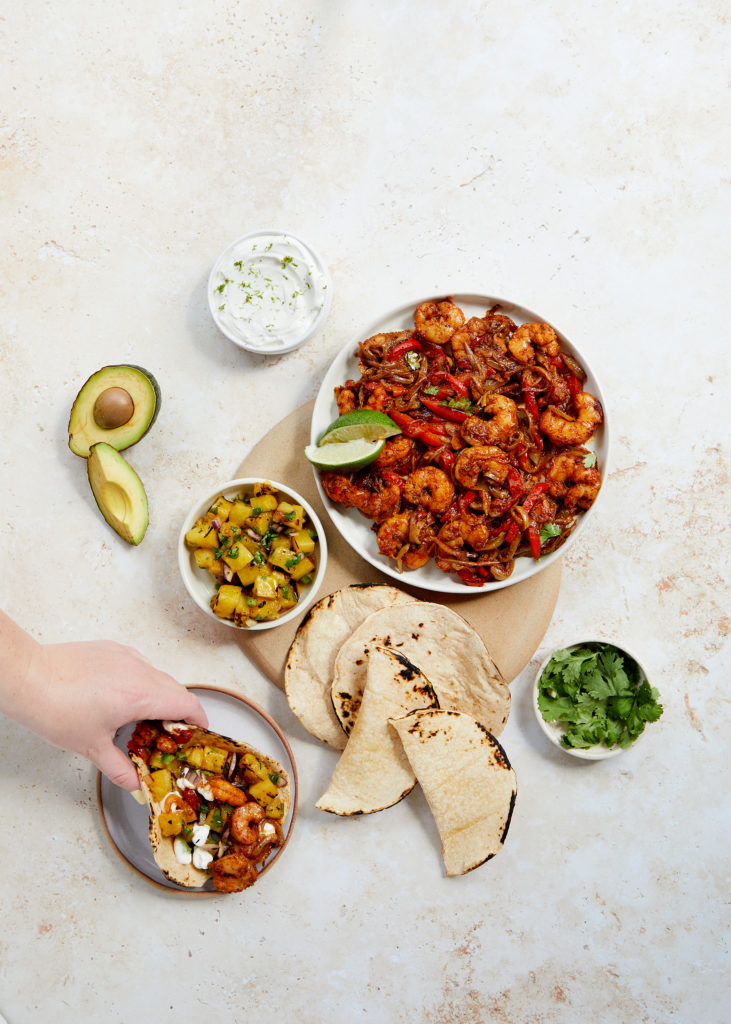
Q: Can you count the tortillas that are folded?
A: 2